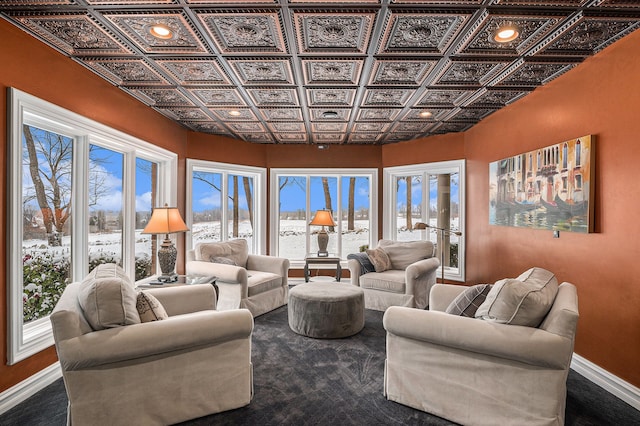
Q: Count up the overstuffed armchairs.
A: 4